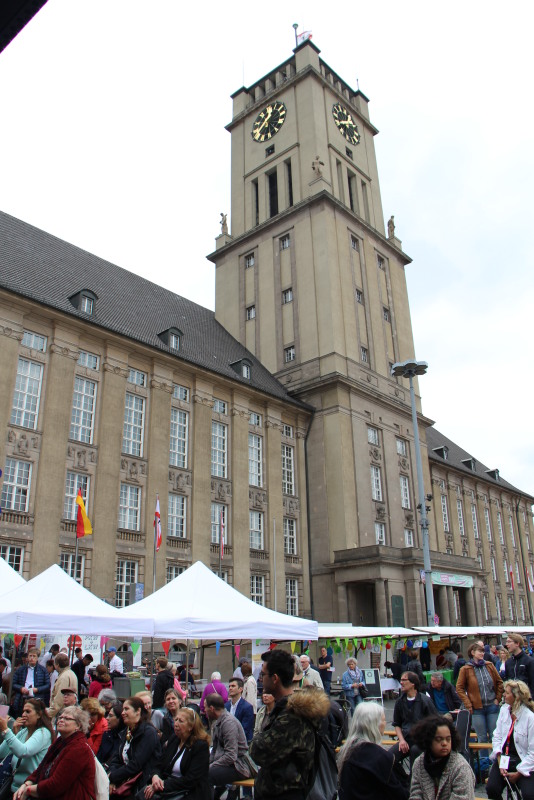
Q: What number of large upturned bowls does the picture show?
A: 0